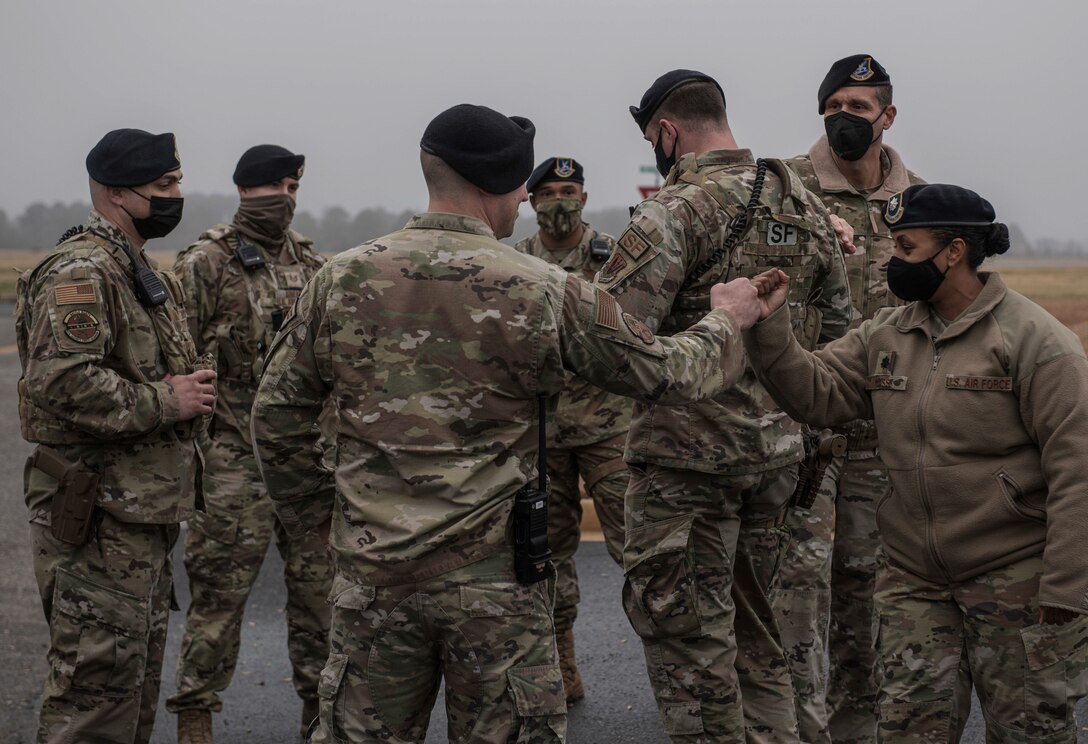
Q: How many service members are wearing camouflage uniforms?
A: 7